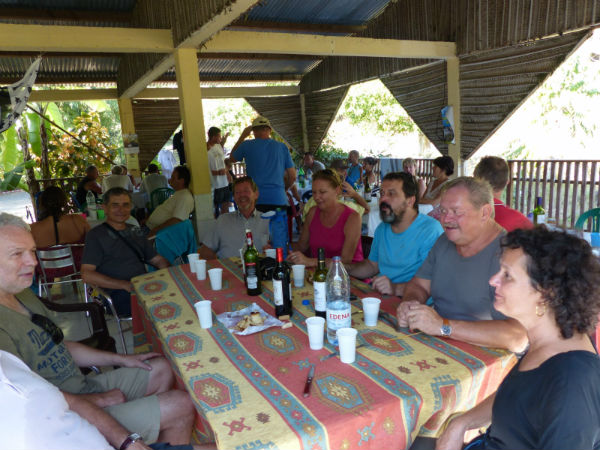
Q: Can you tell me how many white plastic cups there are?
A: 9